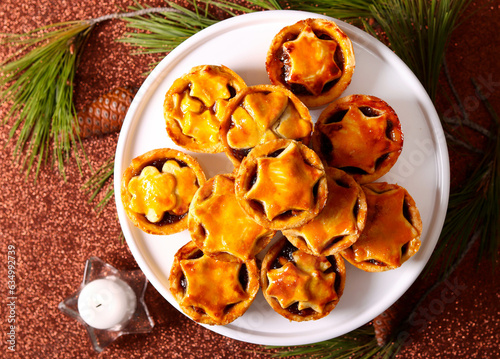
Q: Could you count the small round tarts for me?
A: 11